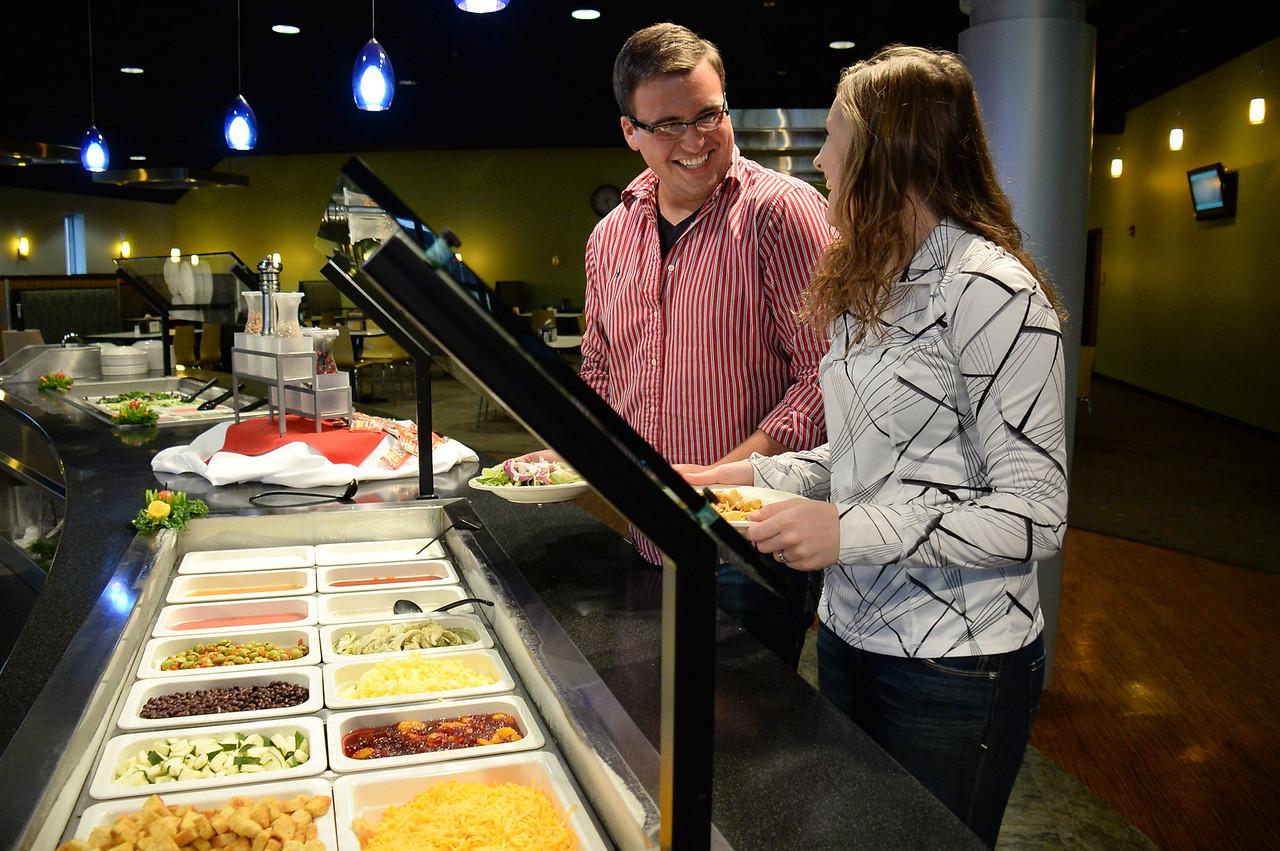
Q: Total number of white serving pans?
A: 14